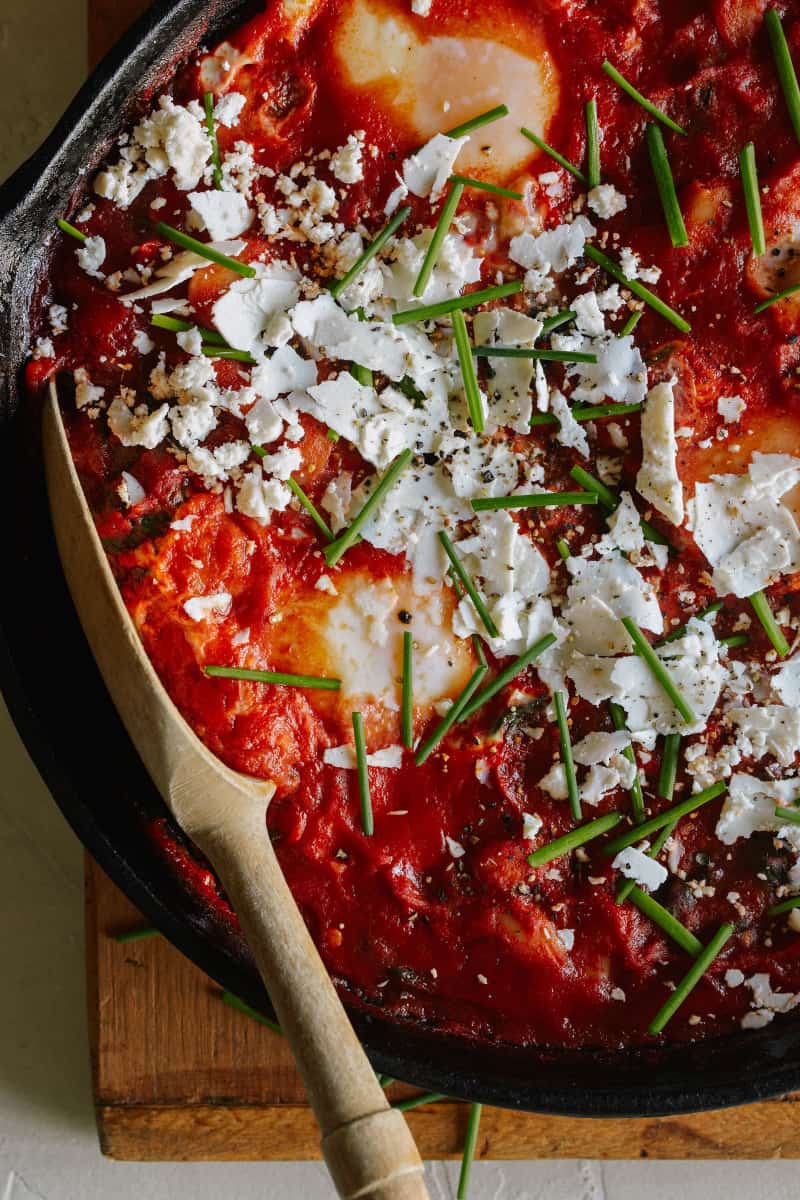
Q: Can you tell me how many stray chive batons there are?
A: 5